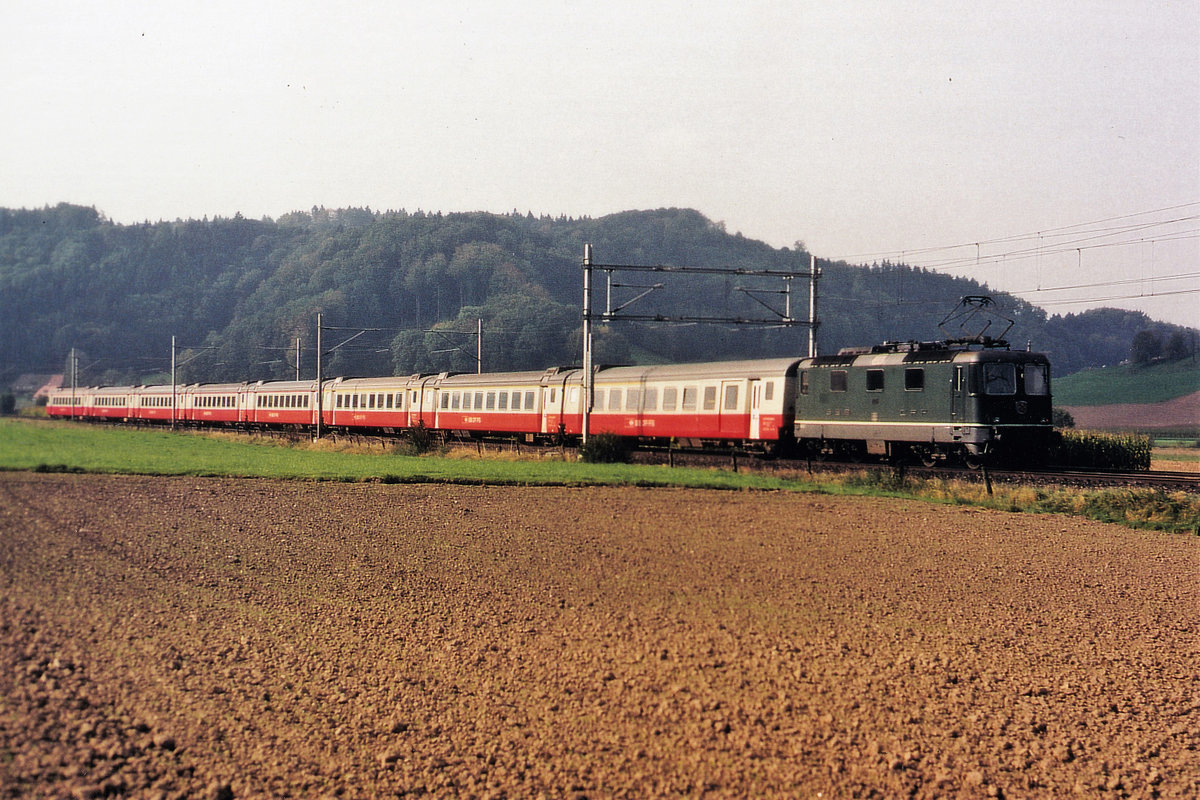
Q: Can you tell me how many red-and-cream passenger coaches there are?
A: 8